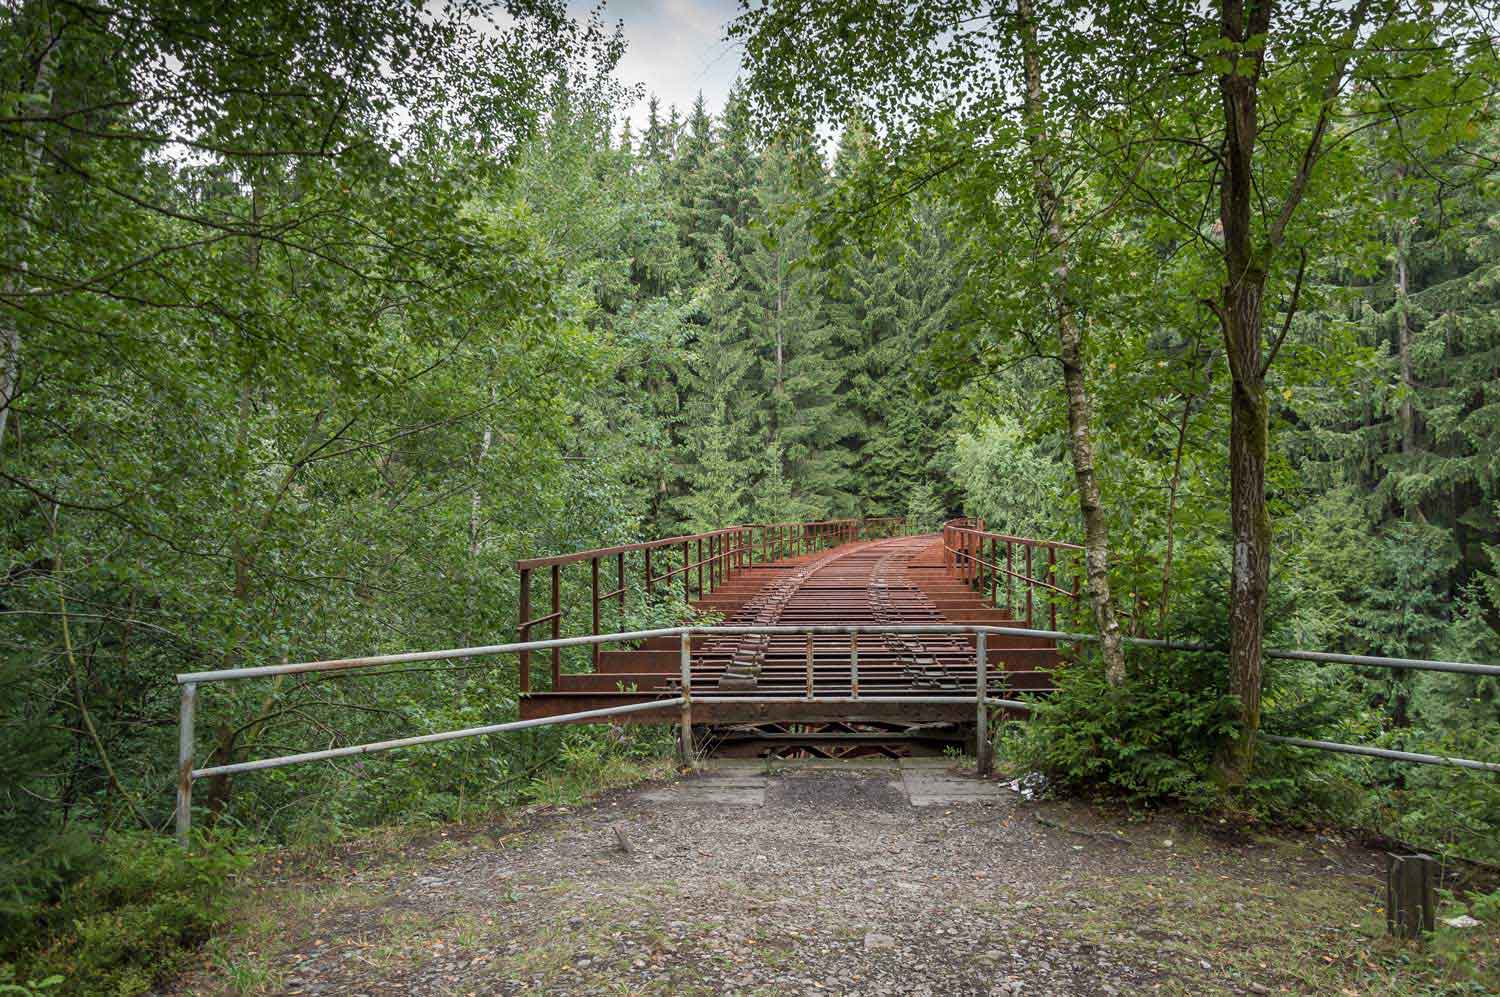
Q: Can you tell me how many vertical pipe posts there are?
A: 5